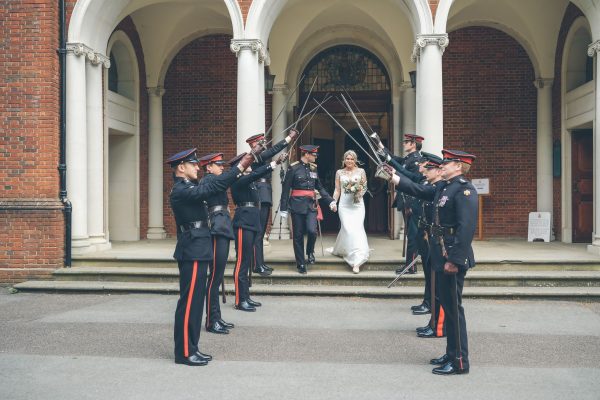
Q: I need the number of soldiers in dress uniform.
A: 9